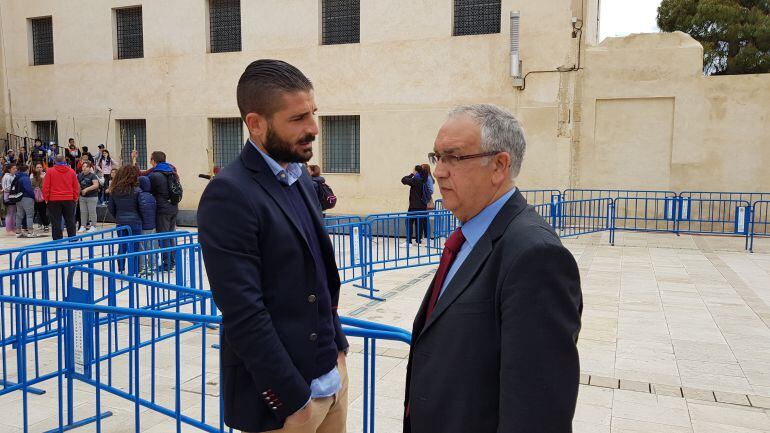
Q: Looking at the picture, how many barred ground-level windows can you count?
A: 4